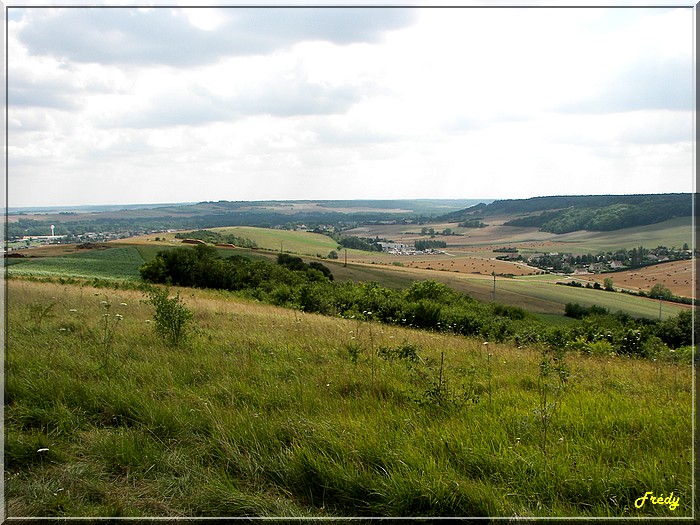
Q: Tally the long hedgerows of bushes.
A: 1